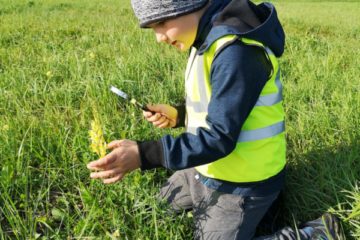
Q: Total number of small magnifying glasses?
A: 1